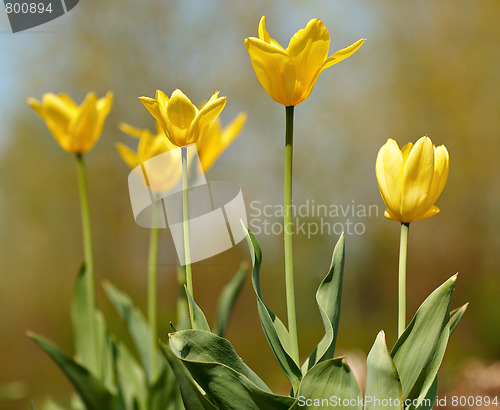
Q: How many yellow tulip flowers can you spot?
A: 6